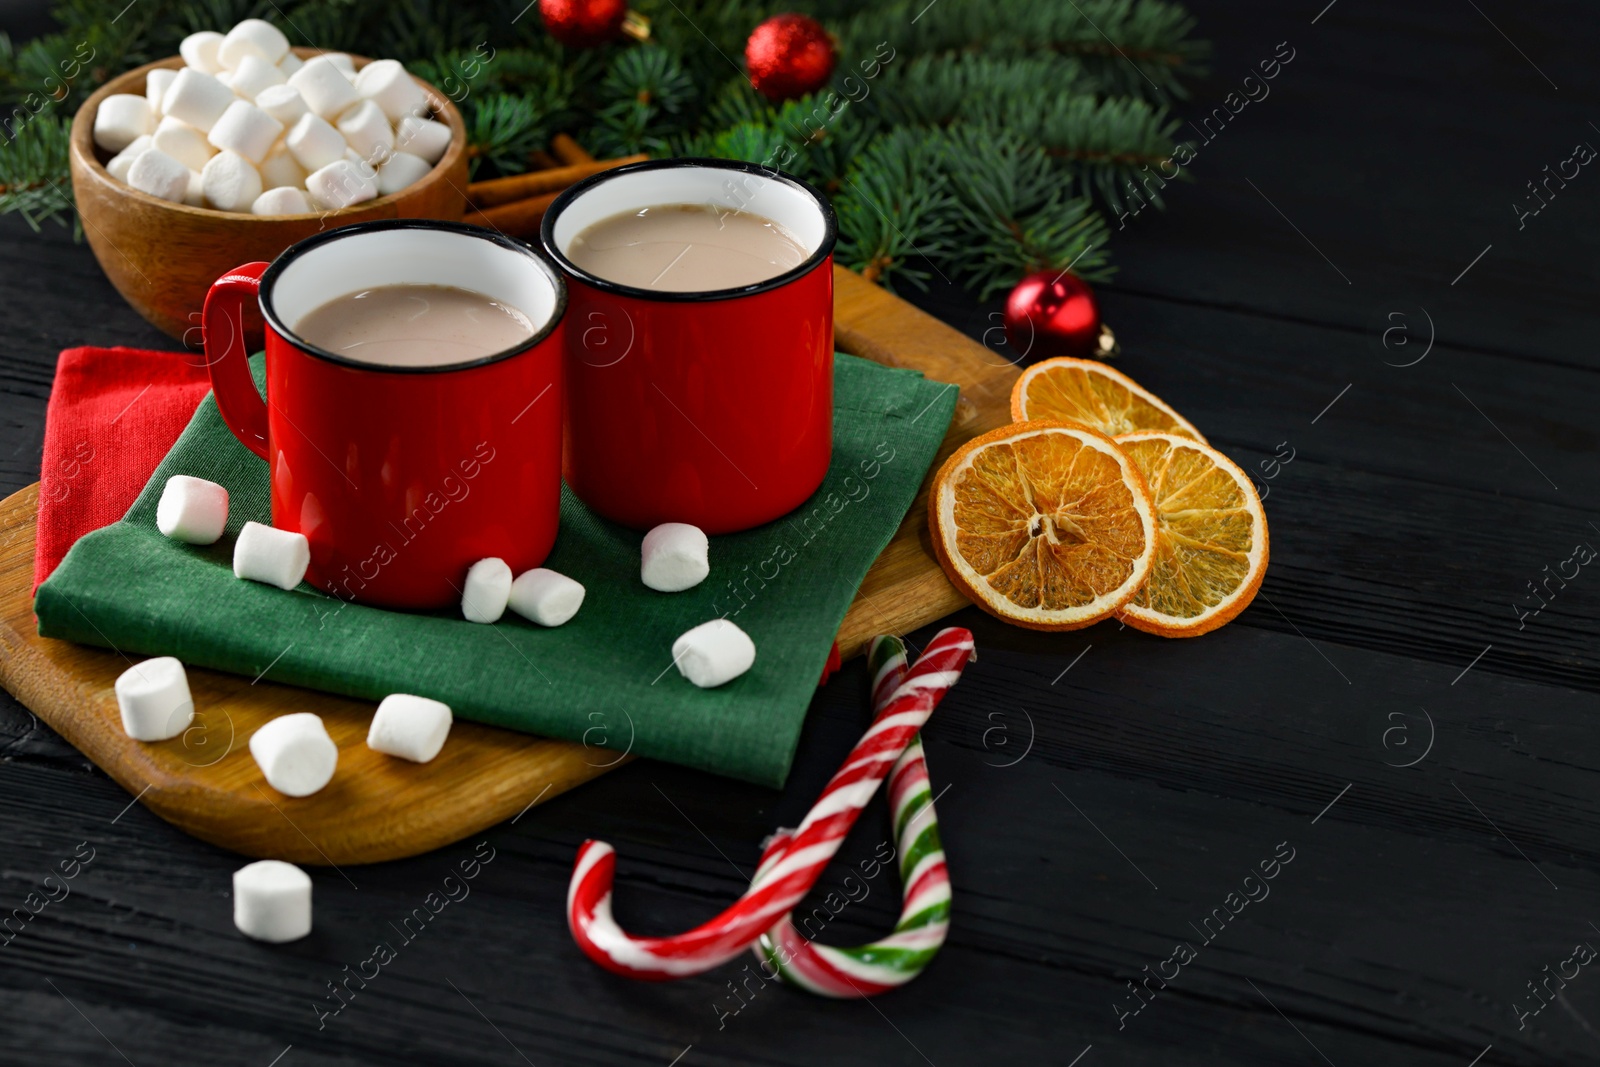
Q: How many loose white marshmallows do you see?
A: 10